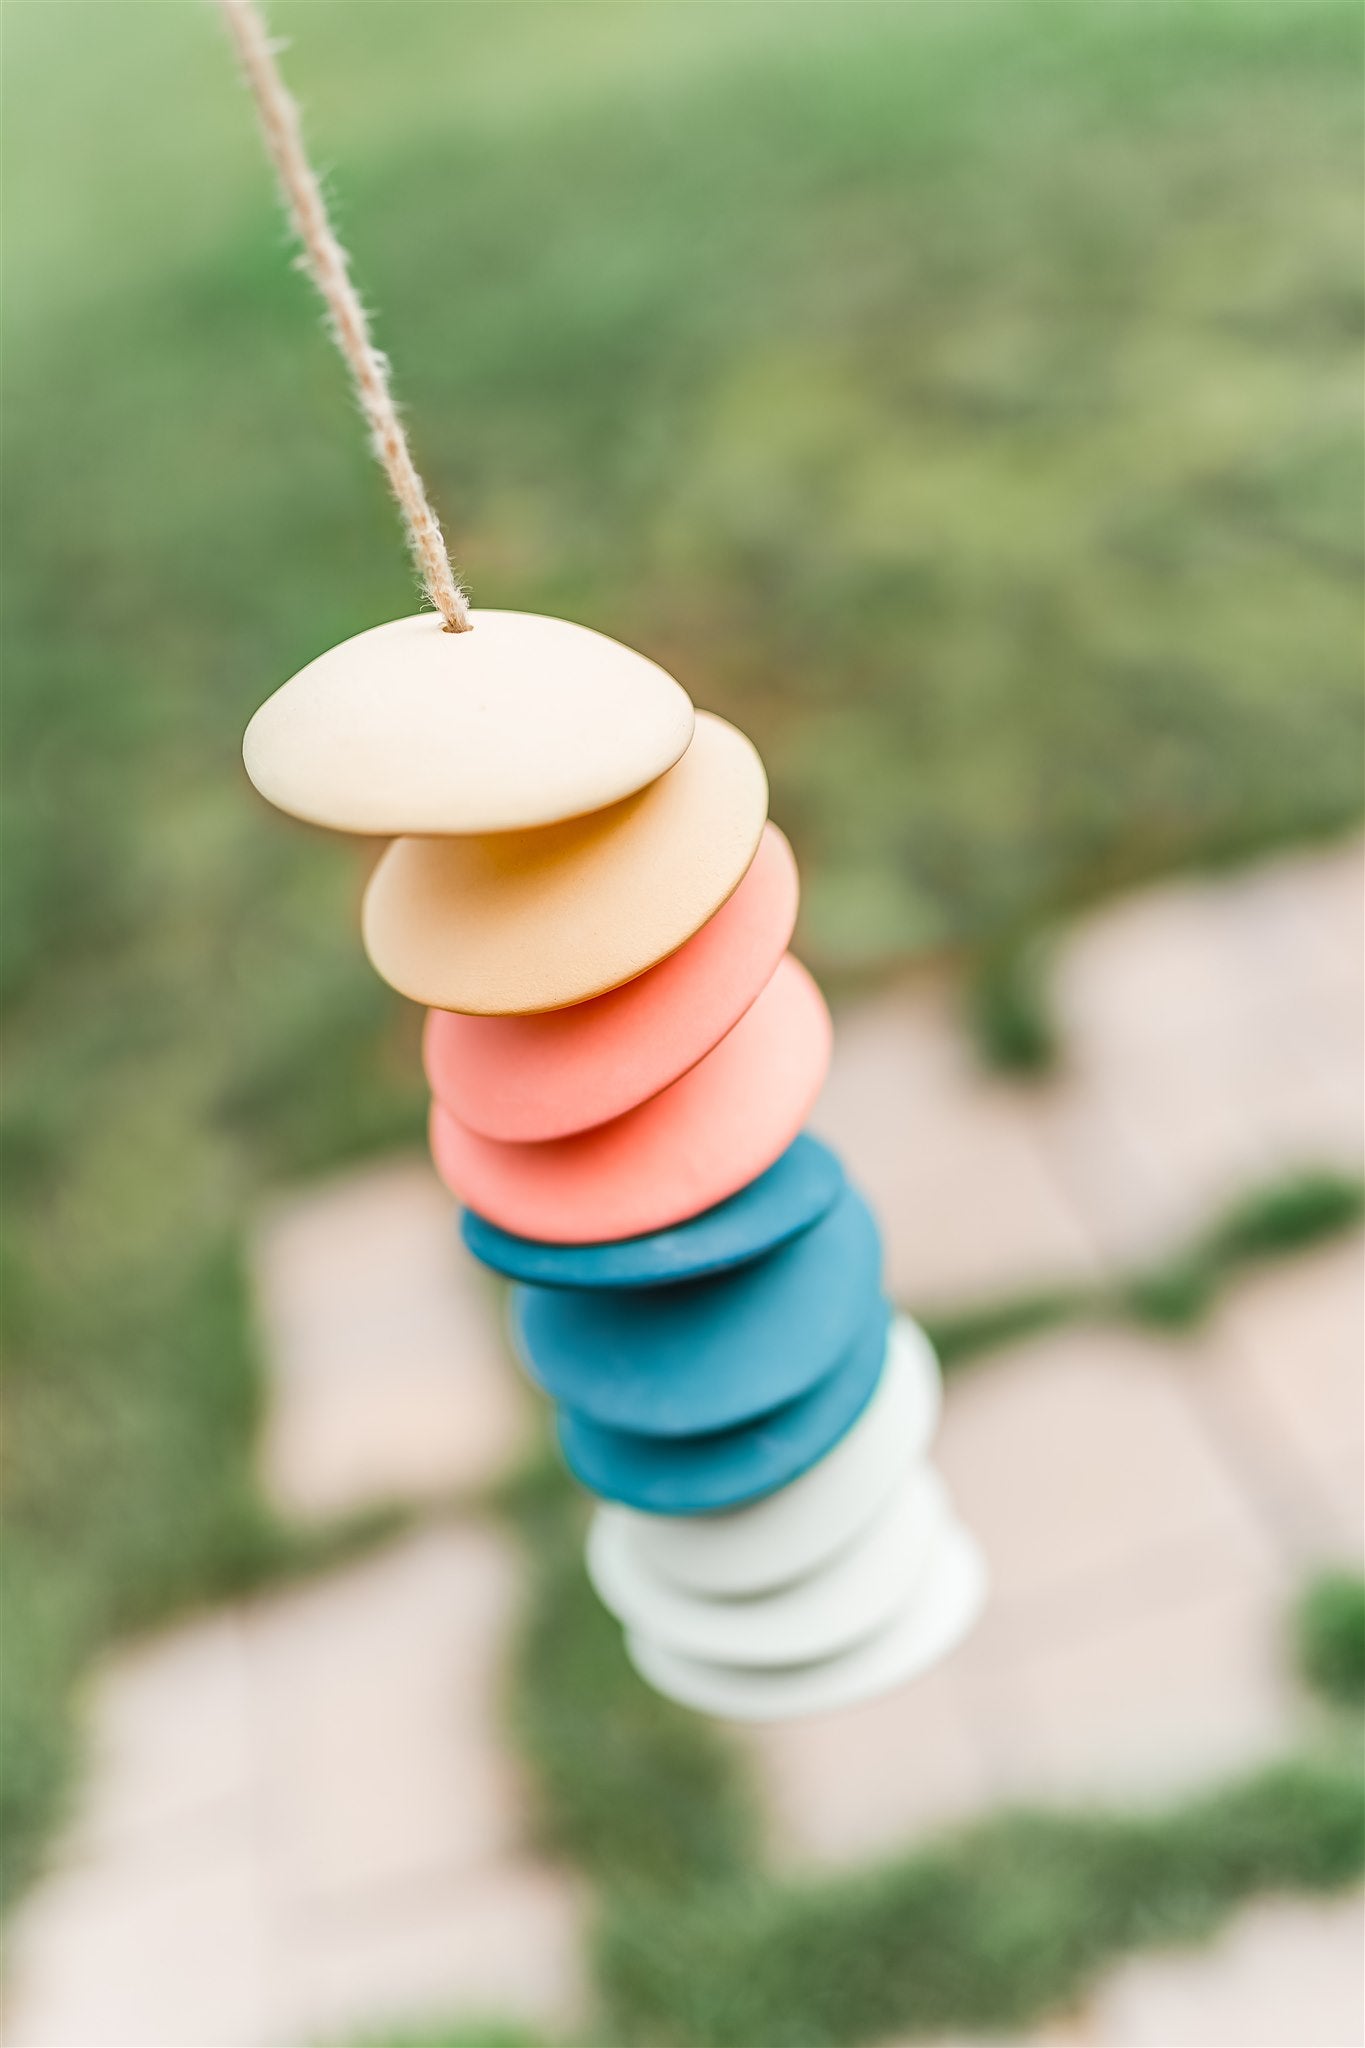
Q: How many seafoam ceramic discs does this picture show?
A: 3